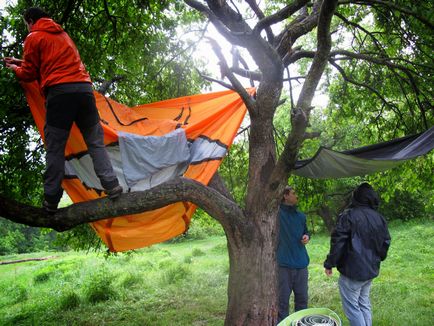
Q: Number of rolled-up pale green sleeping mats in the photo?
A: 1